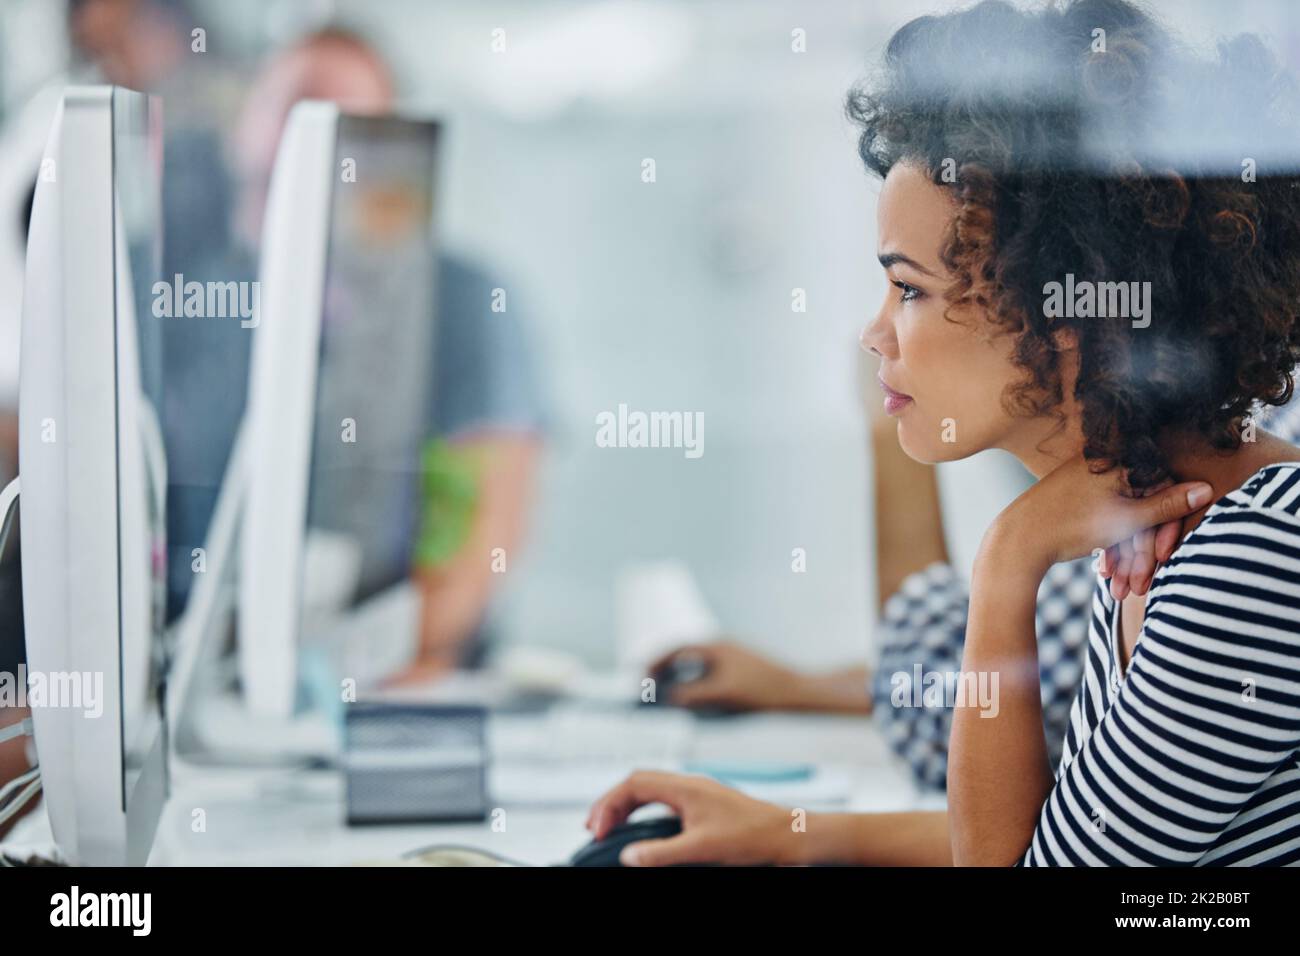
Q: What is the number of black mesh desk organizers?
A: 1